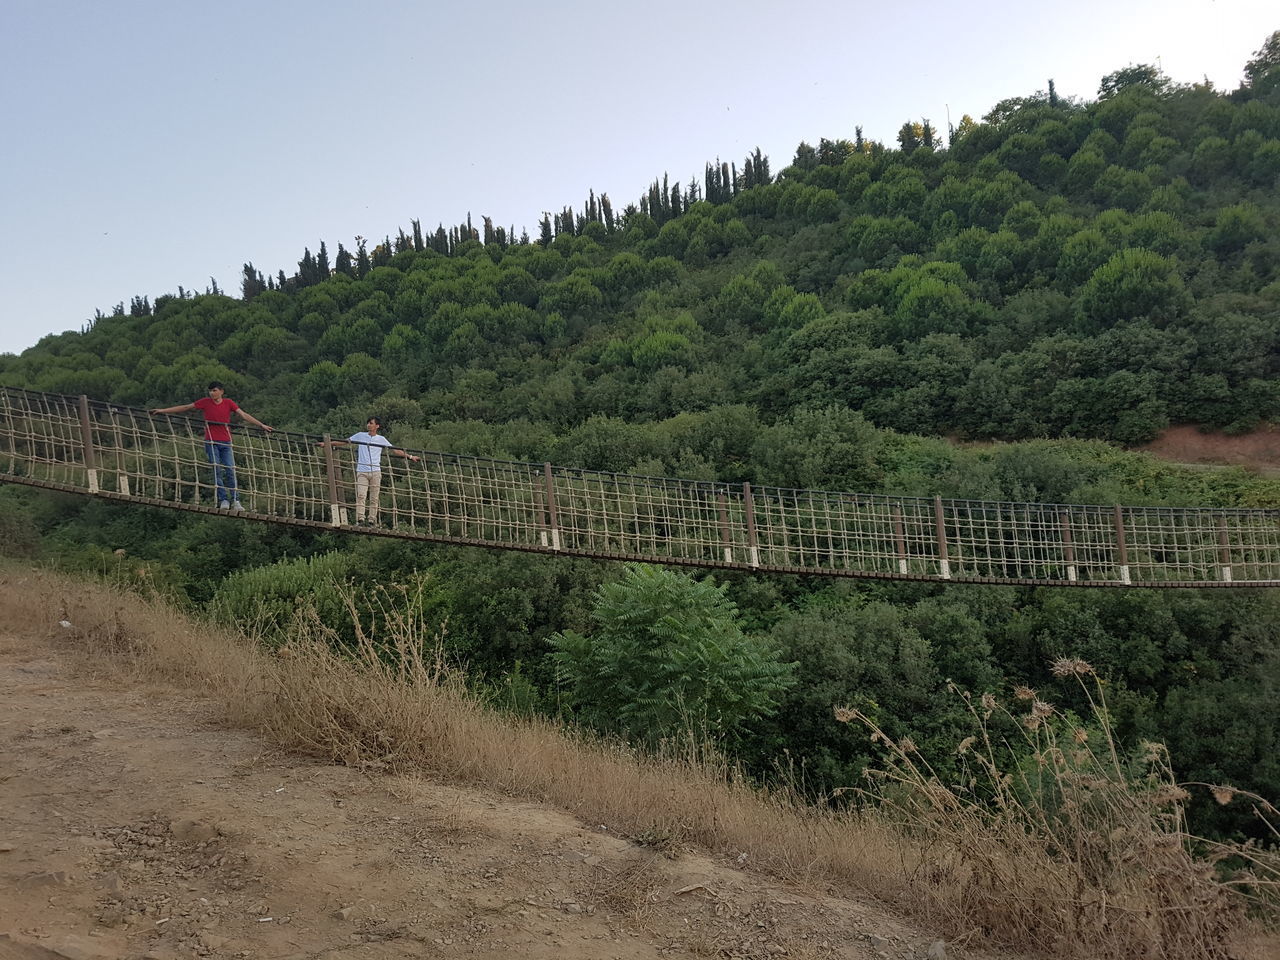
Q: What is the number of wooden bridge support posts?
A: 13